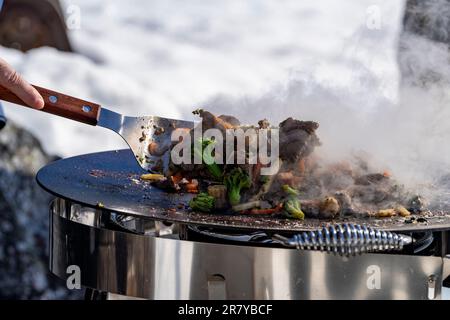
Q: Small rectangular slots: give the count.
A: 2